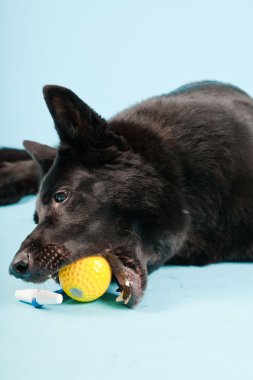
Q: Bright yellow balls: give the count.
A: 1